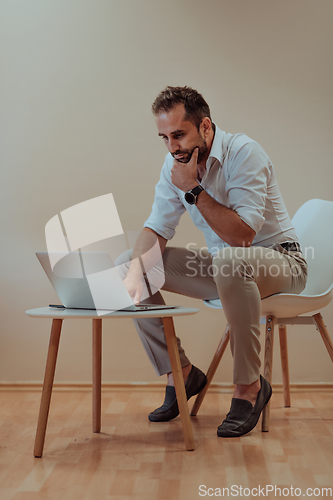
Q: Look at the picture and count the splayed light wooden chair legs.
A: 4